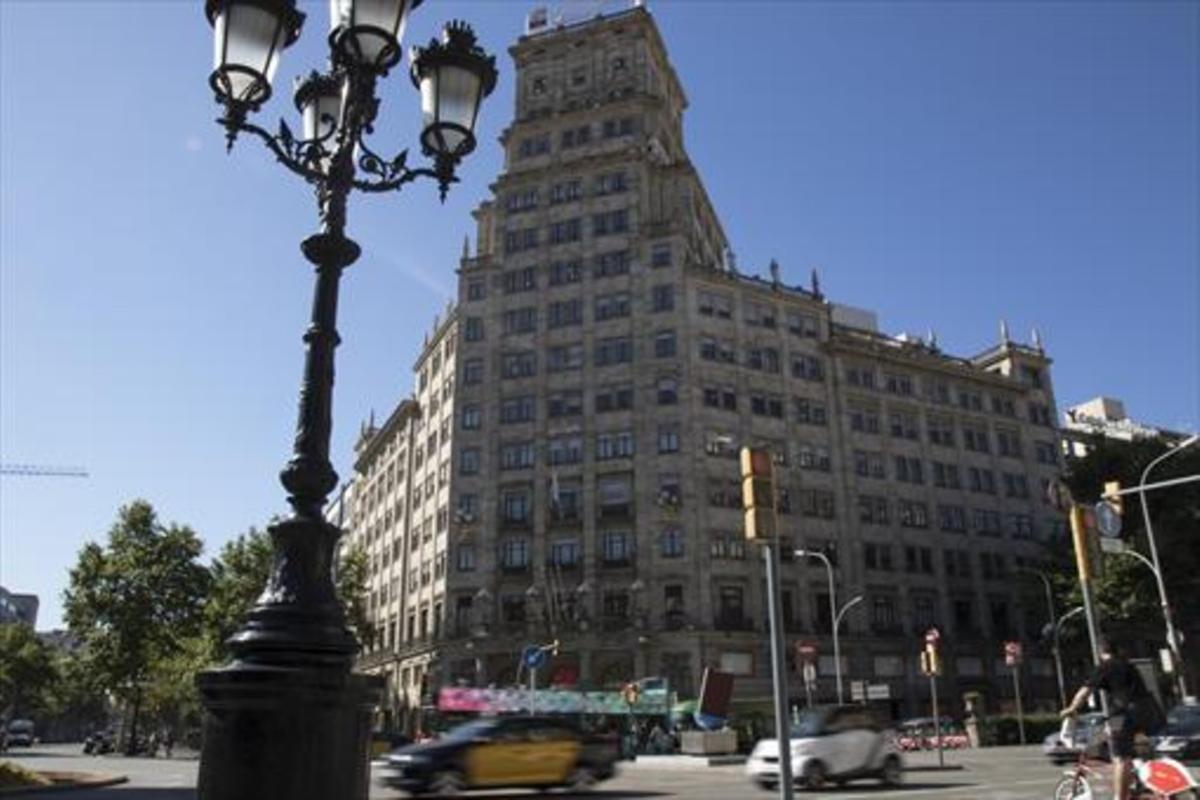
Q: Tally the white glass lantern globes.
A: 4